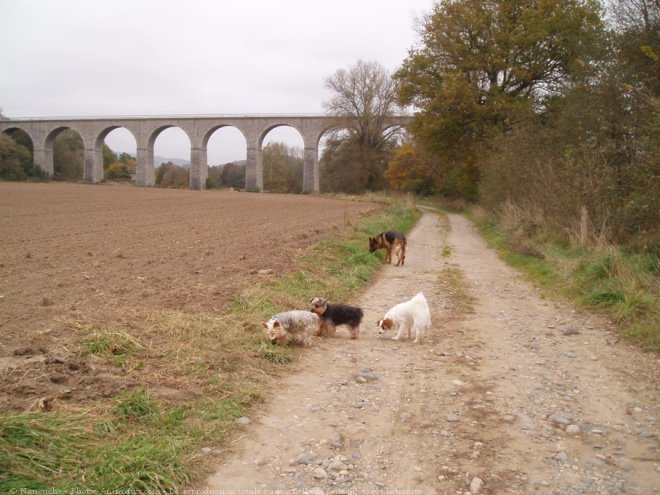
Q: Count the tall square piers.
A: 6